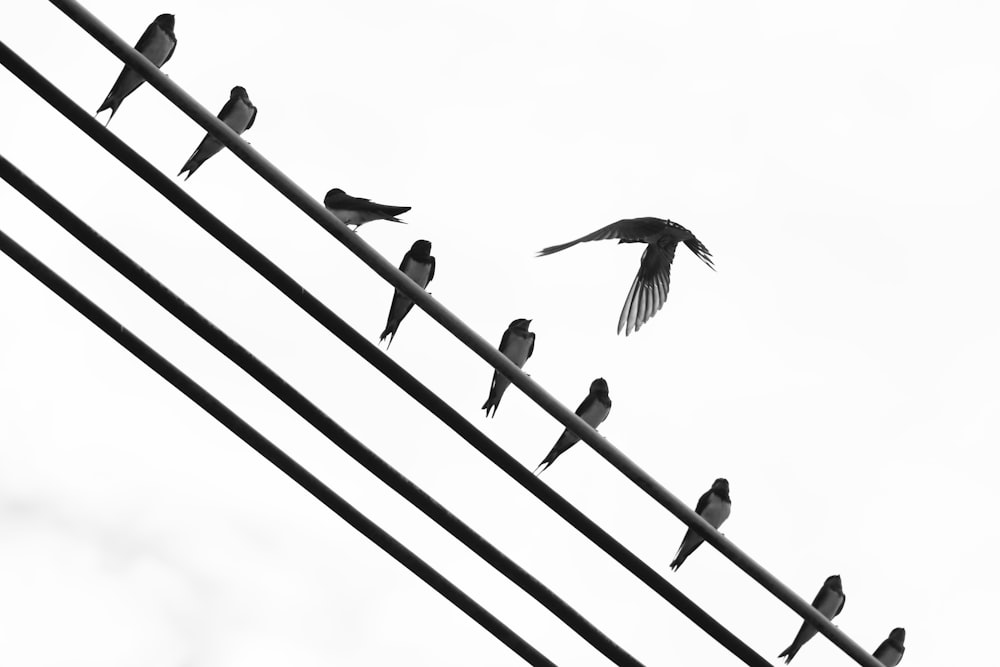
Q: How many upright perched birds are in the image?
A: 8